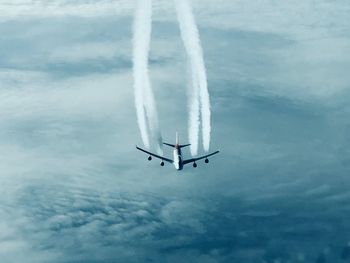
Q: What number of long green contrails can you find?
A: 0